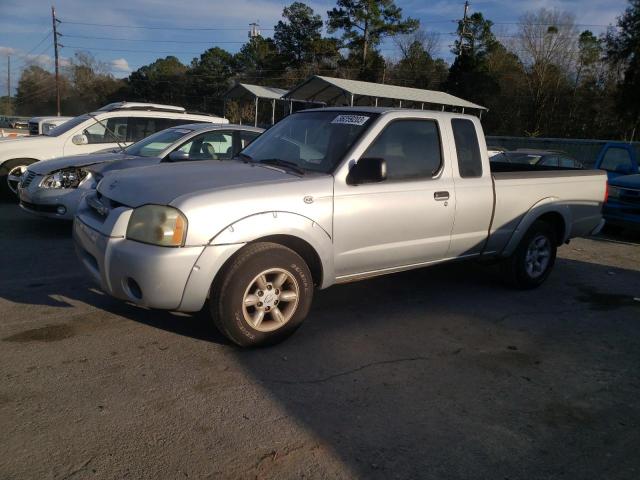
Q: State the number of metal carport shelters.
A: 2